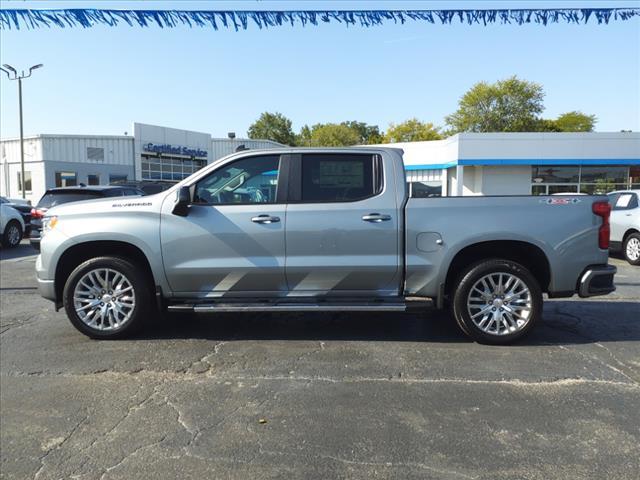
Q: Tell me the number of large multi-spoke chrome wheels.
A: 2